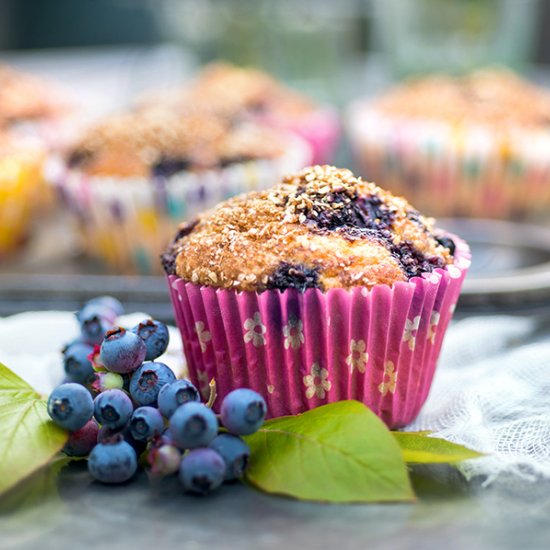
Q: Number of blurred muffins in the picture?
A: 5